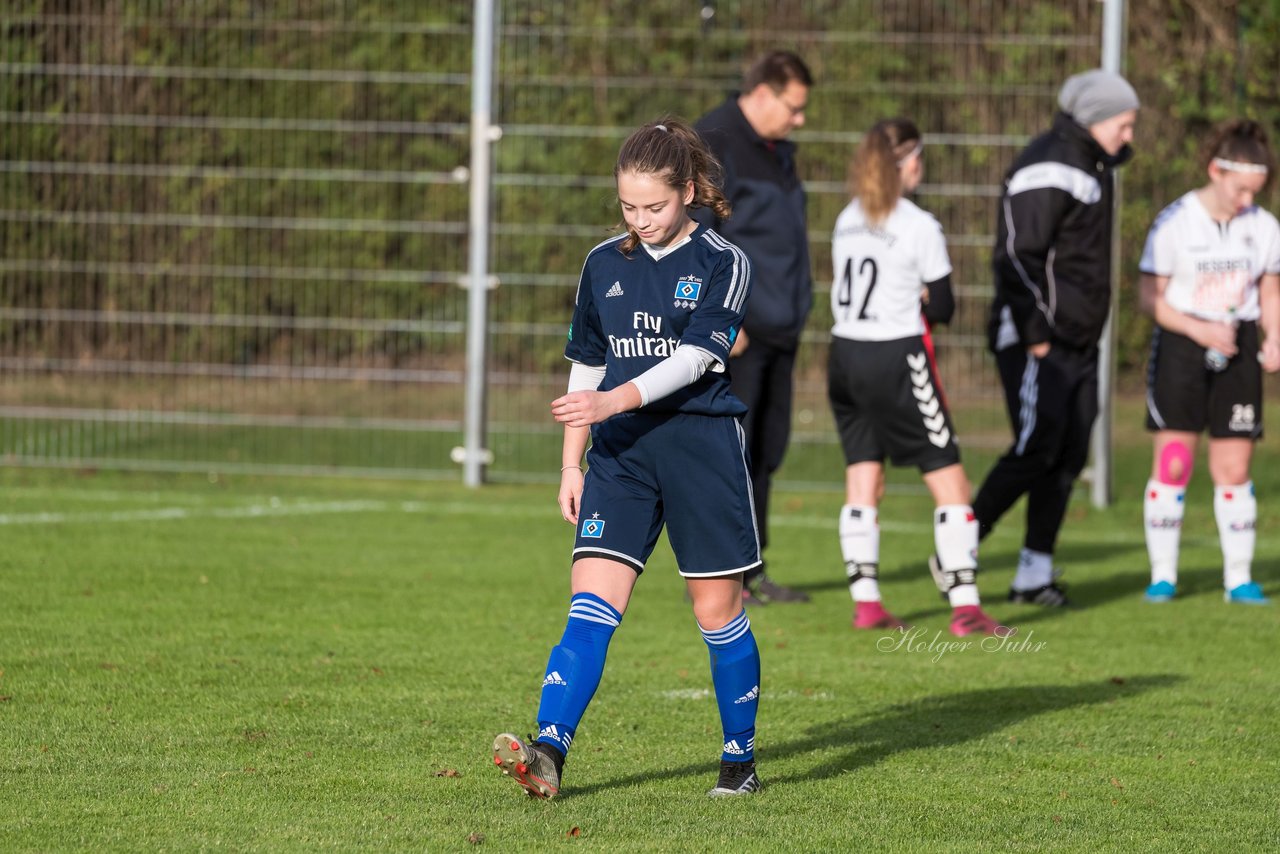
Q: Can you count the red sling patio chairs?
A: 0